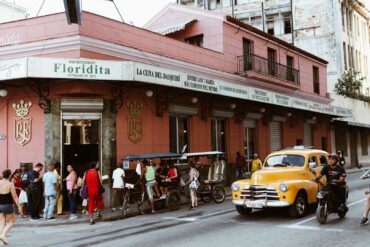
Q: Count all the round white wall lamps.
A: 7